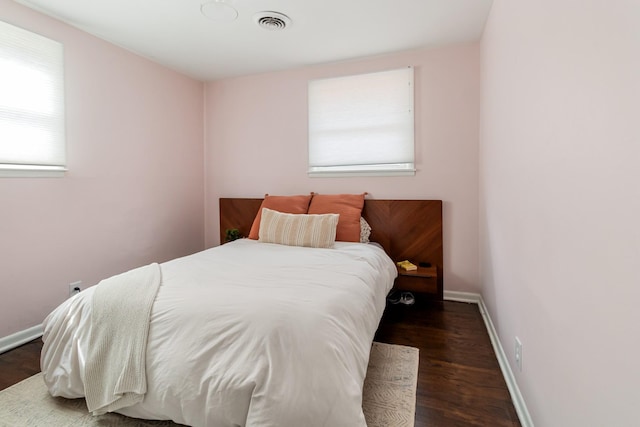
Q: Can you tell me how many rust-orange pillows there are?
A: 2